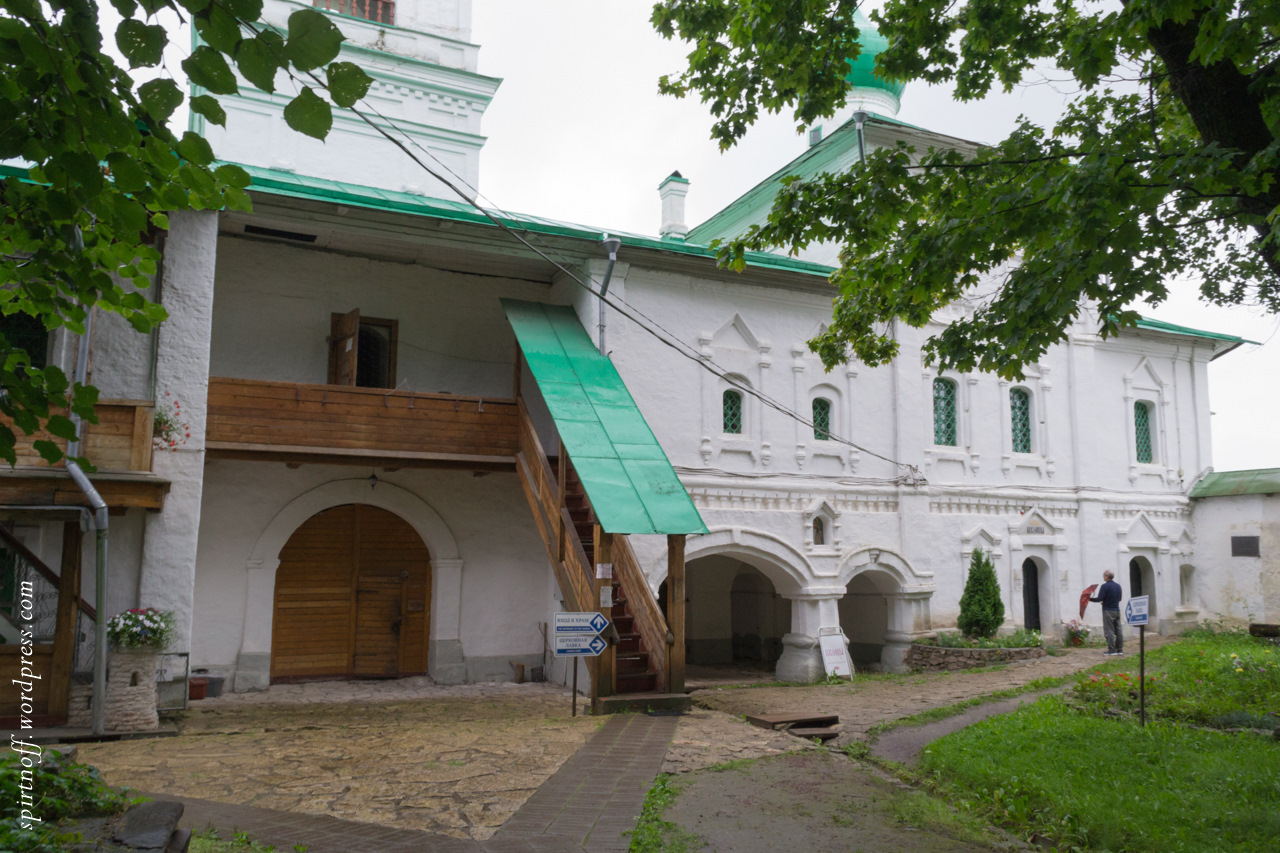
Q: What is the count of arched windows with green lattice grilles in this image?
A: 5